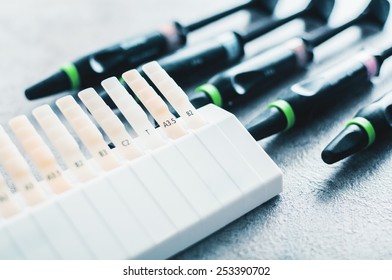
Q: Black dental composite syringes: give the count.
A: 5